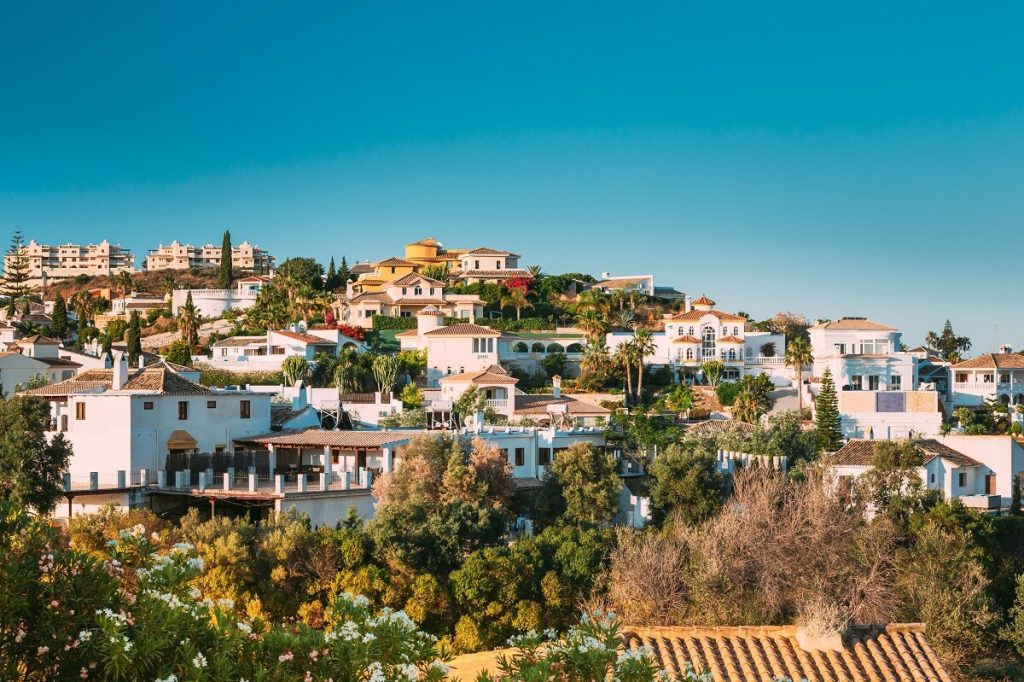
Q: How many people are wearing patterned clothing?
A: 0